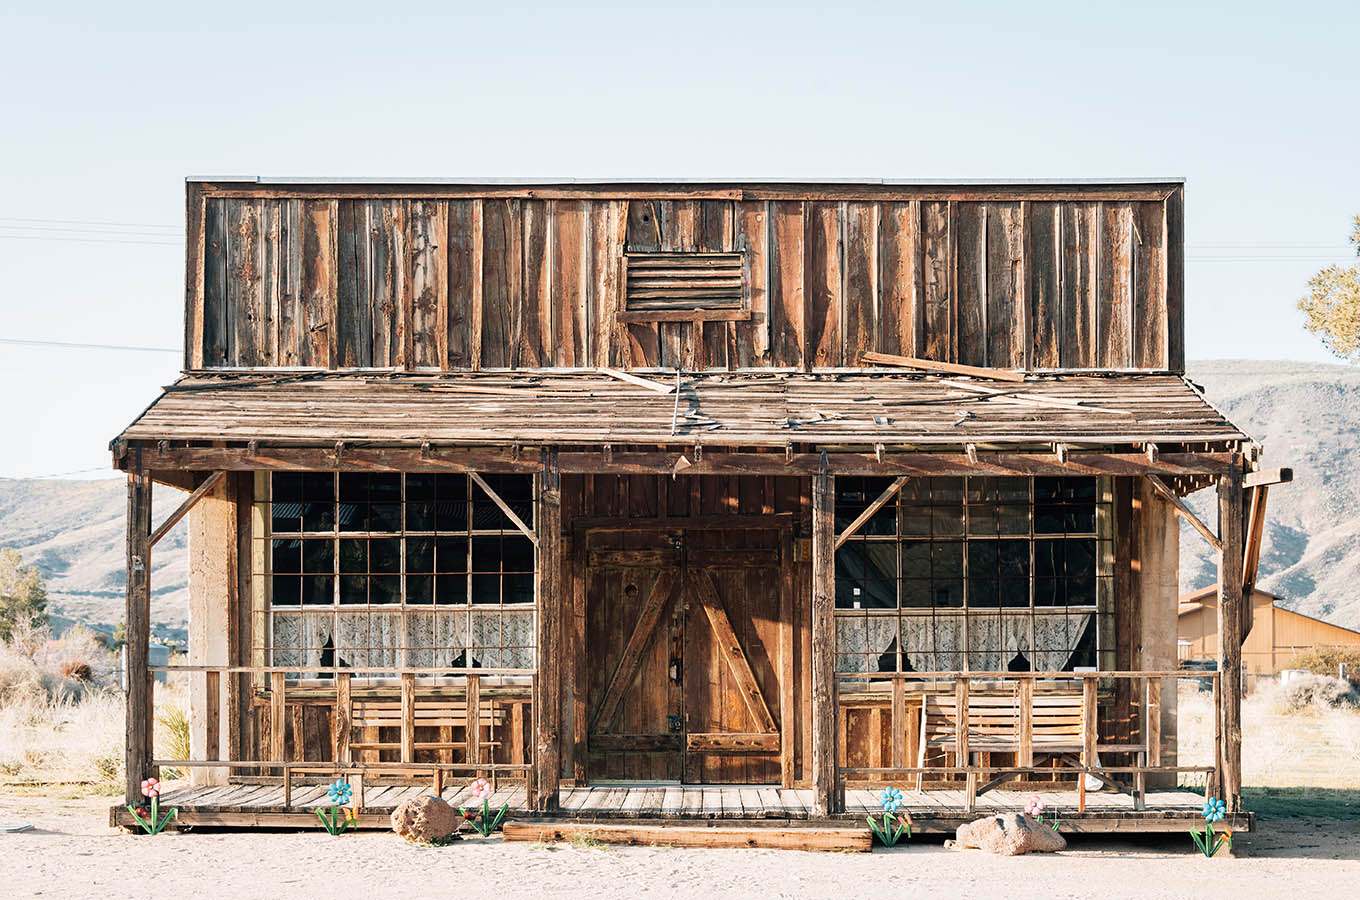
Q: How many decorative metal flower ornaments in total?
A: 6